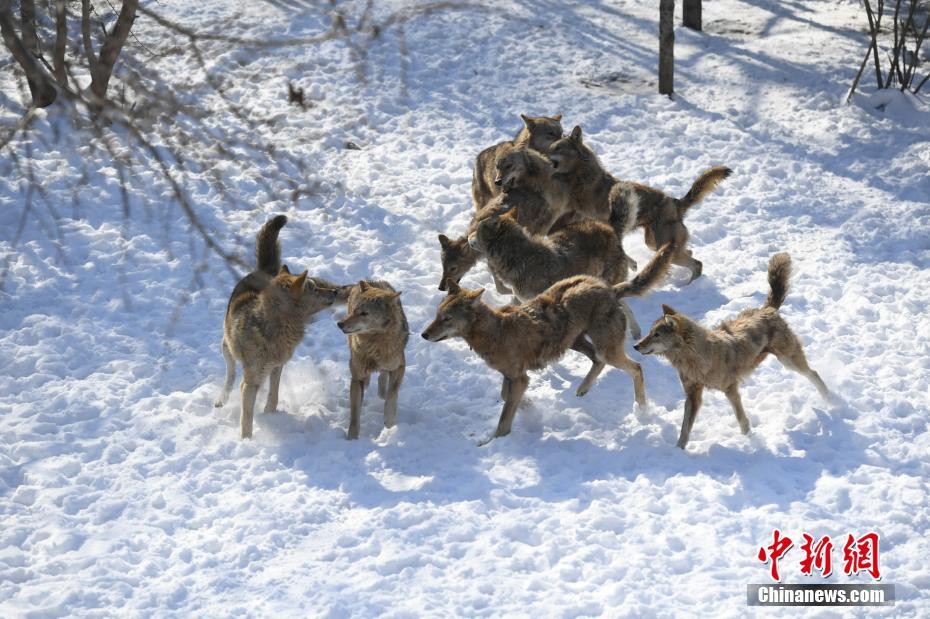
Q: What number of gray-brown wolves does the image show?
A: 9